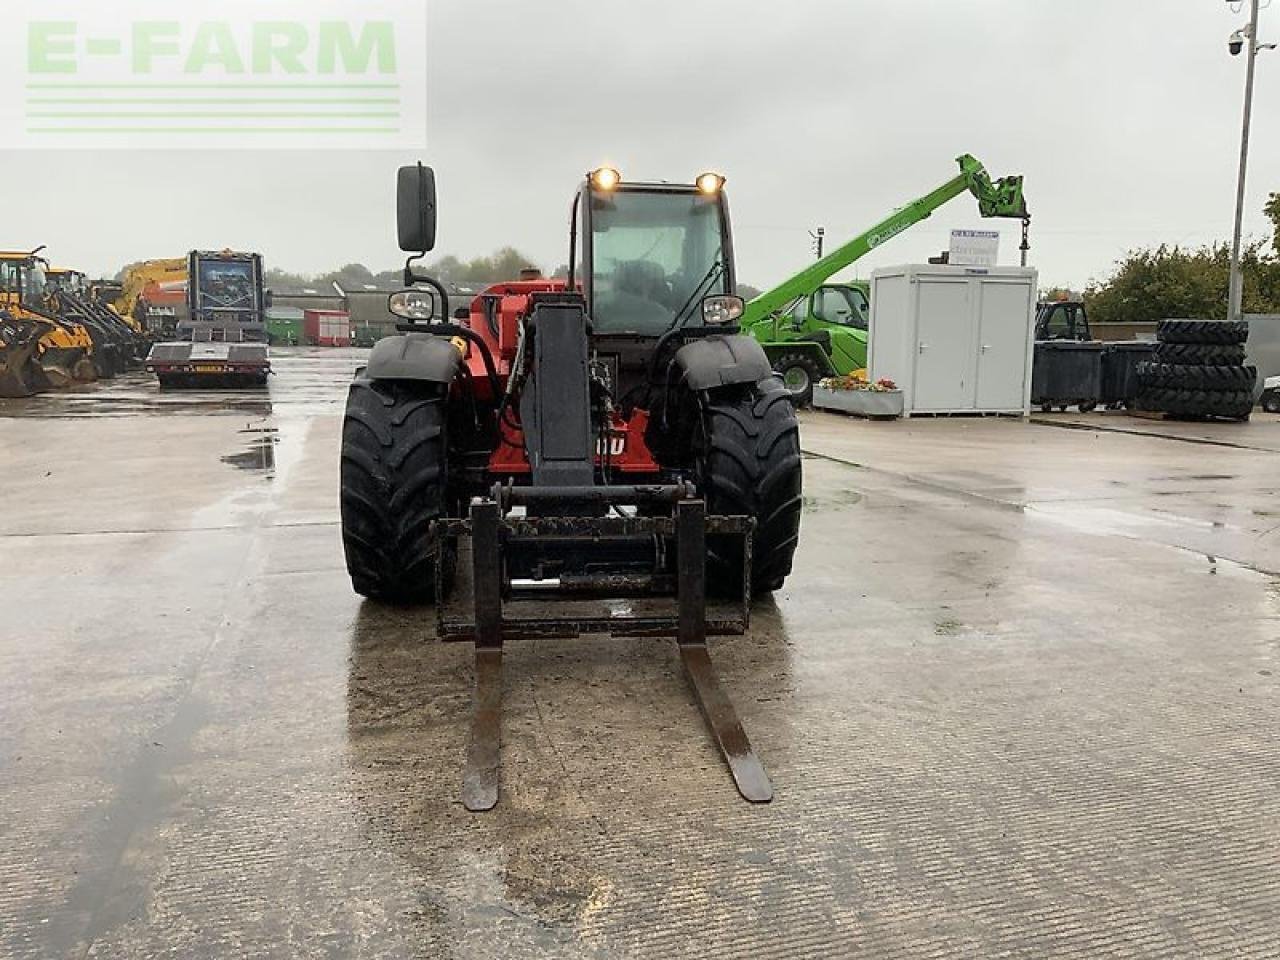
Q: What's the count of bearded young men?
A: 0